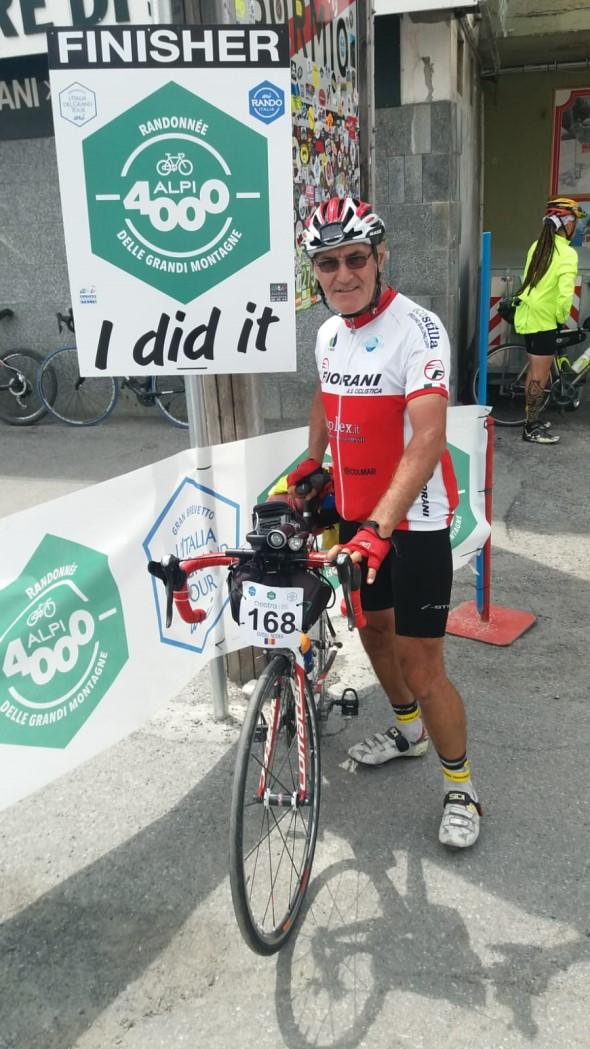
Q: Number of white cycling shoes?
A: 2